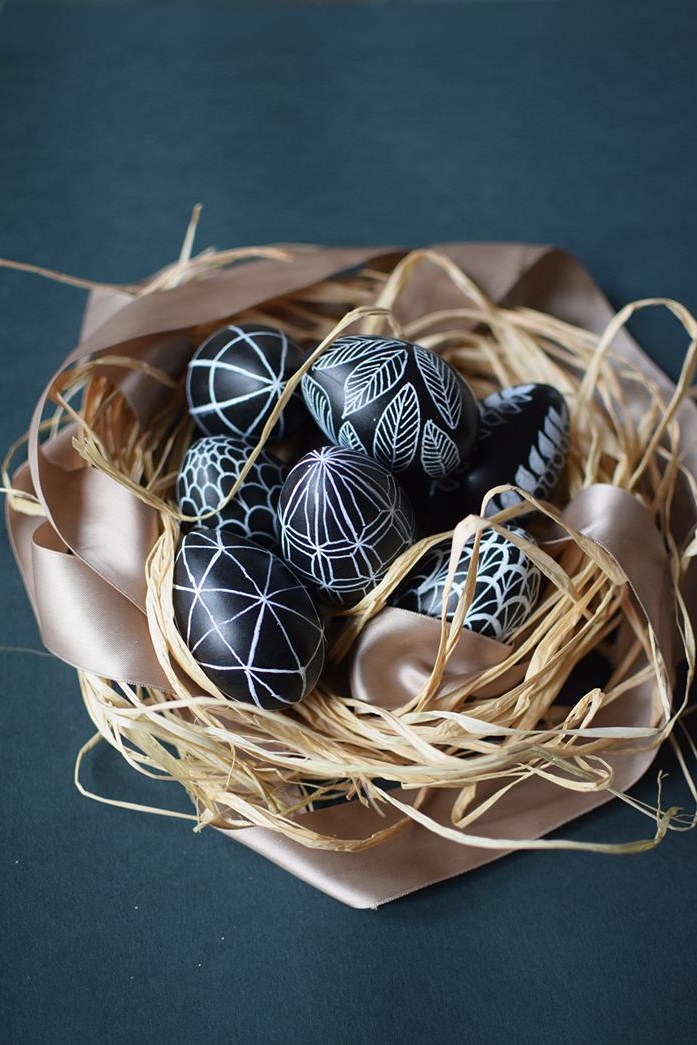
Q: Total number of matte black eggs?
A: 7